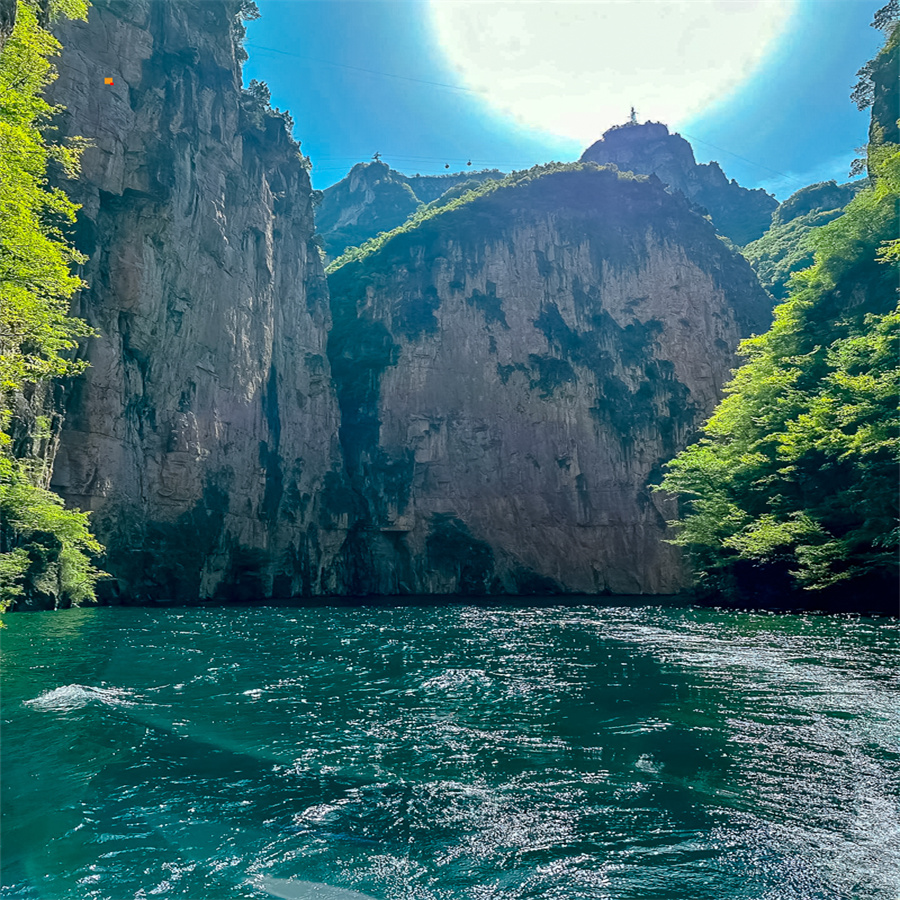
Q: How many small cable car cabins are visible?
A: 2